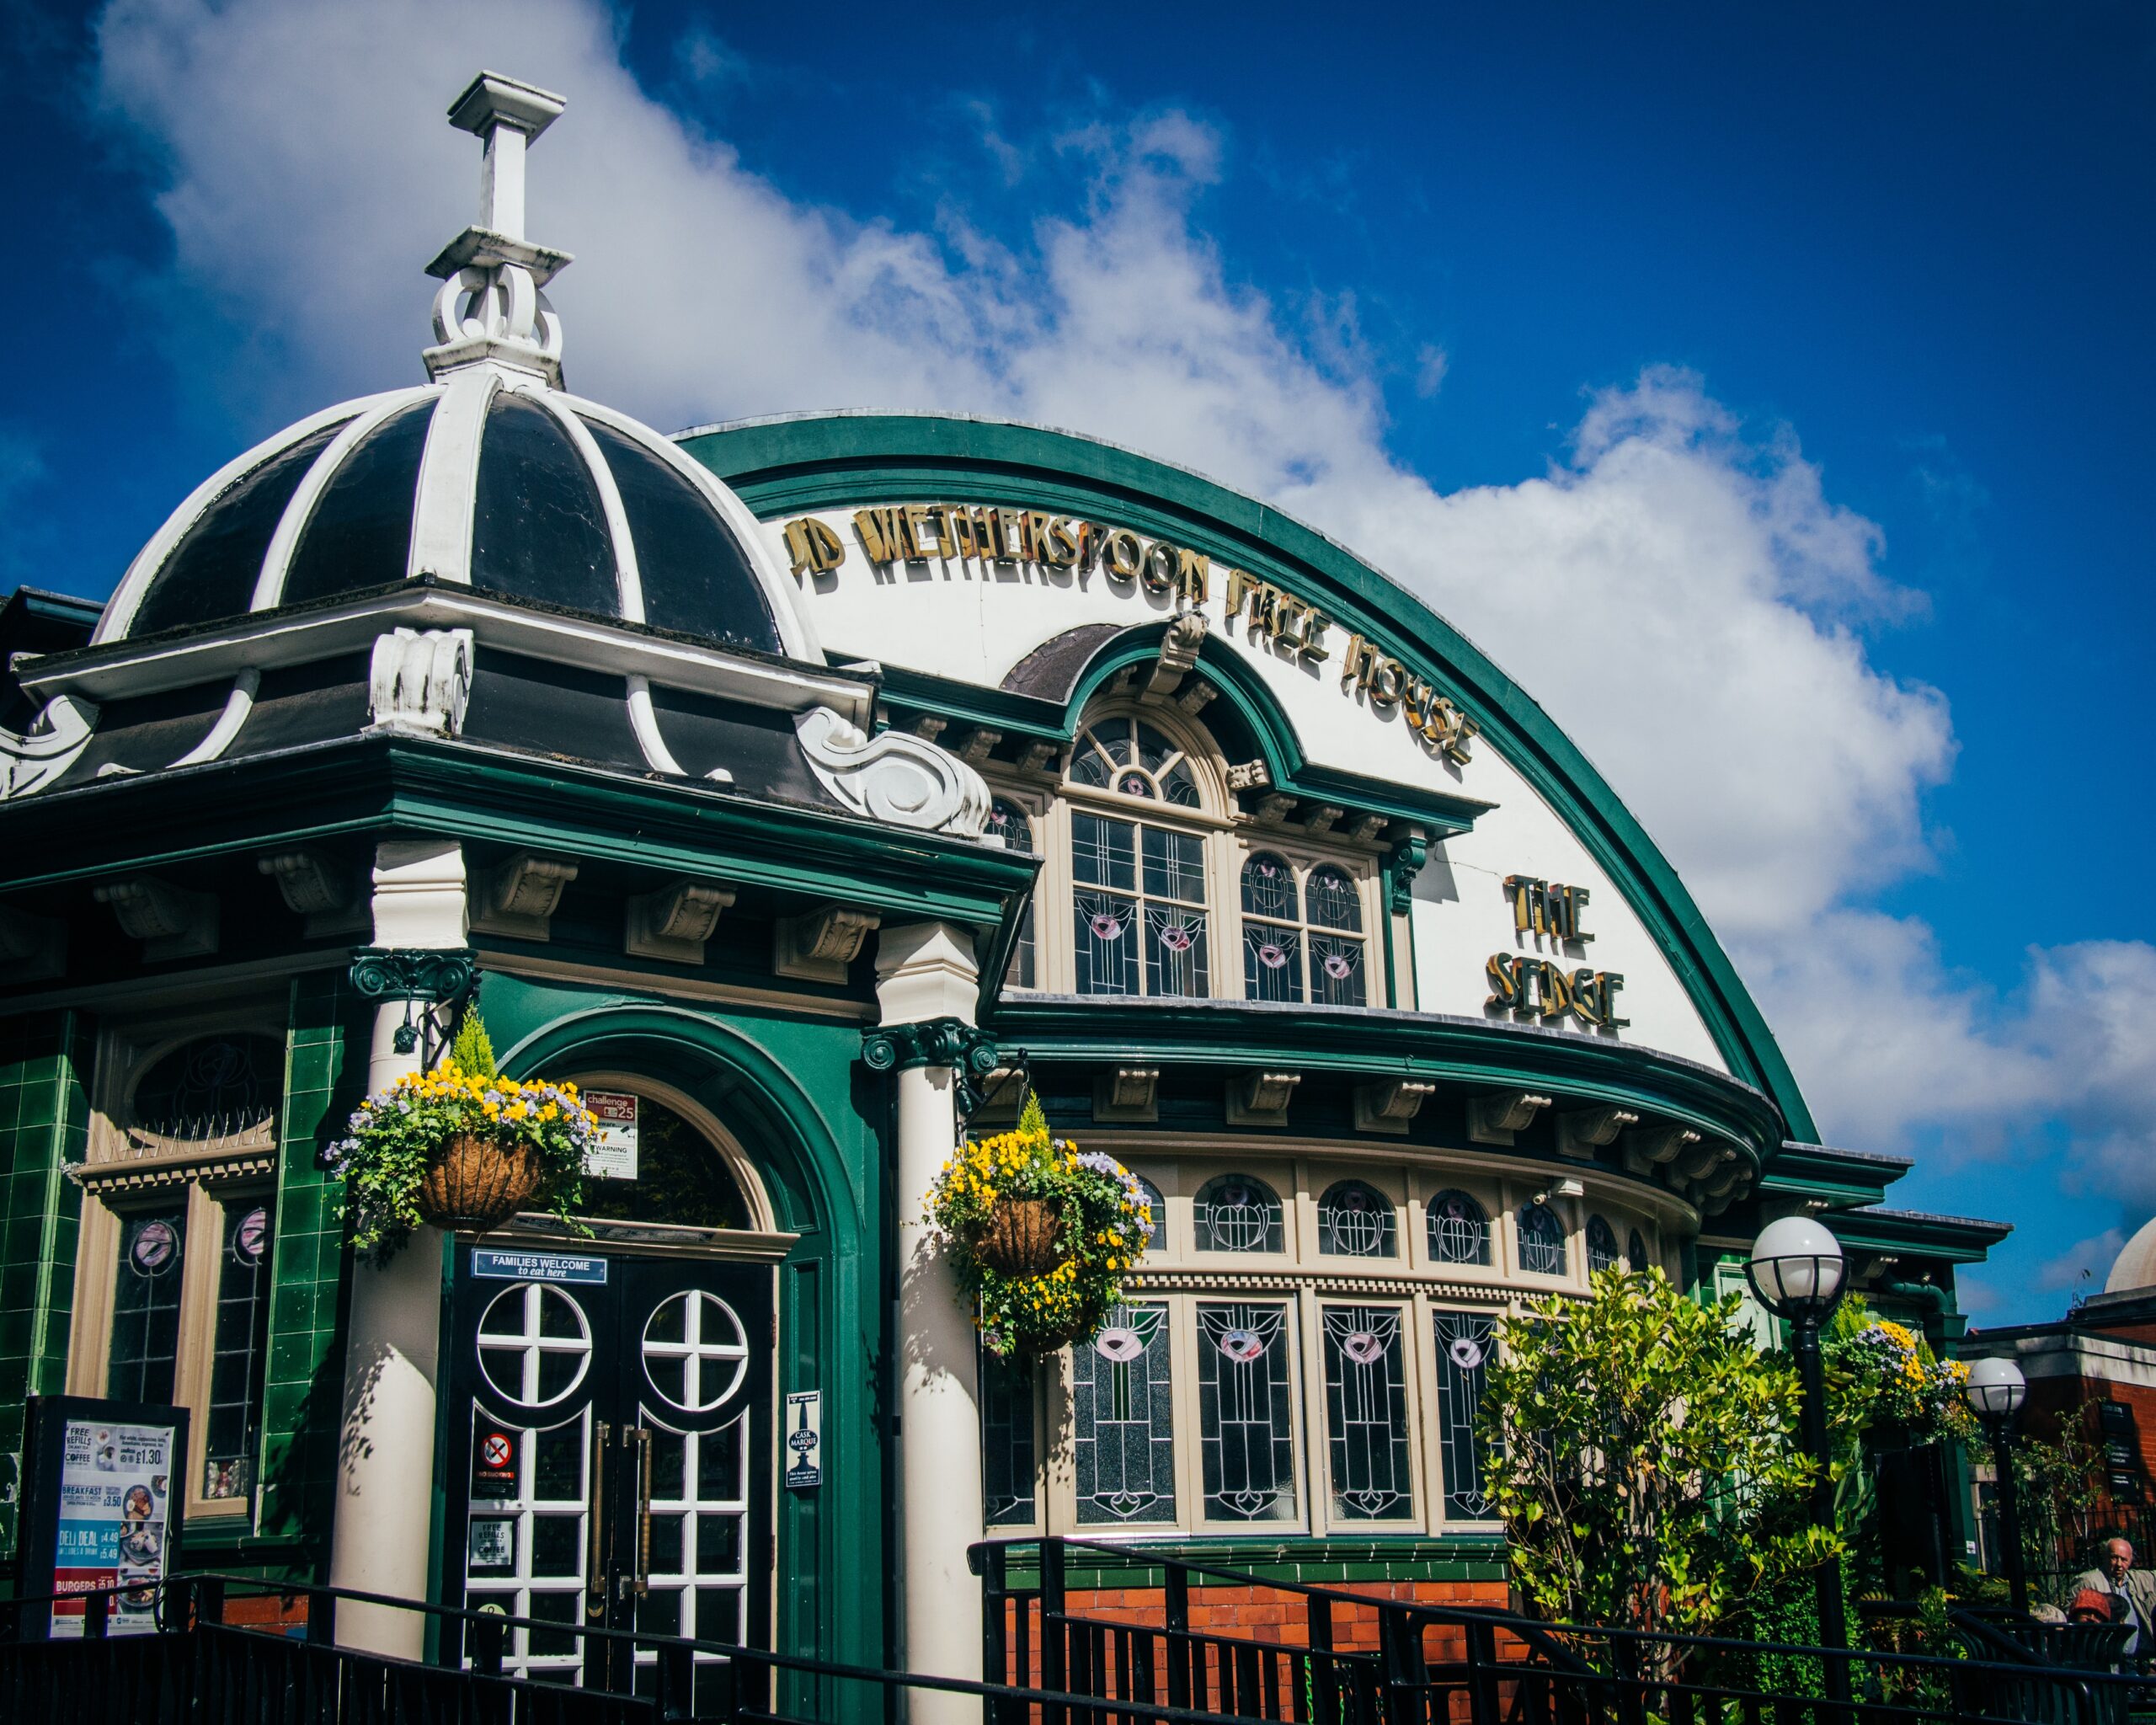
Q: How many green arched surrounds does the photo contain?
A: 3